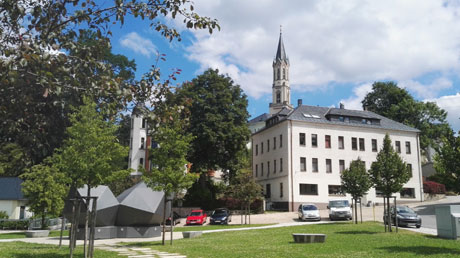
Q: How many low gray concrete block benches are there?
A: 3